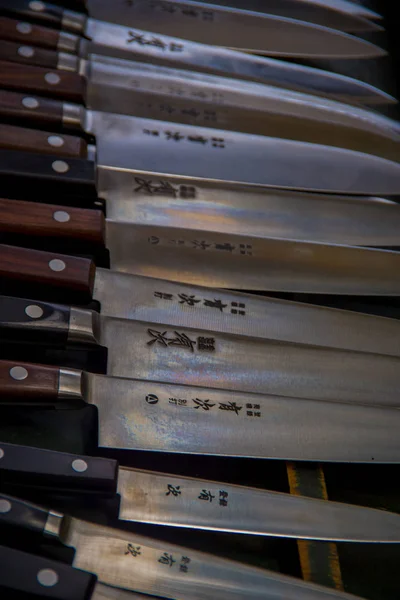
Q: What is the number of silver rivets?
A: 15